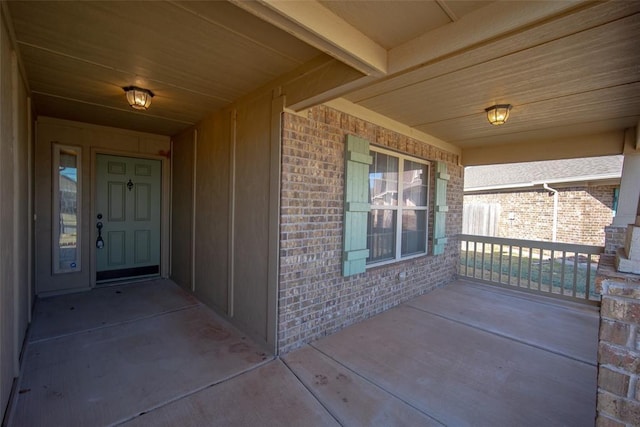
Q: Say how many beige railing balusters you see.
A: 13